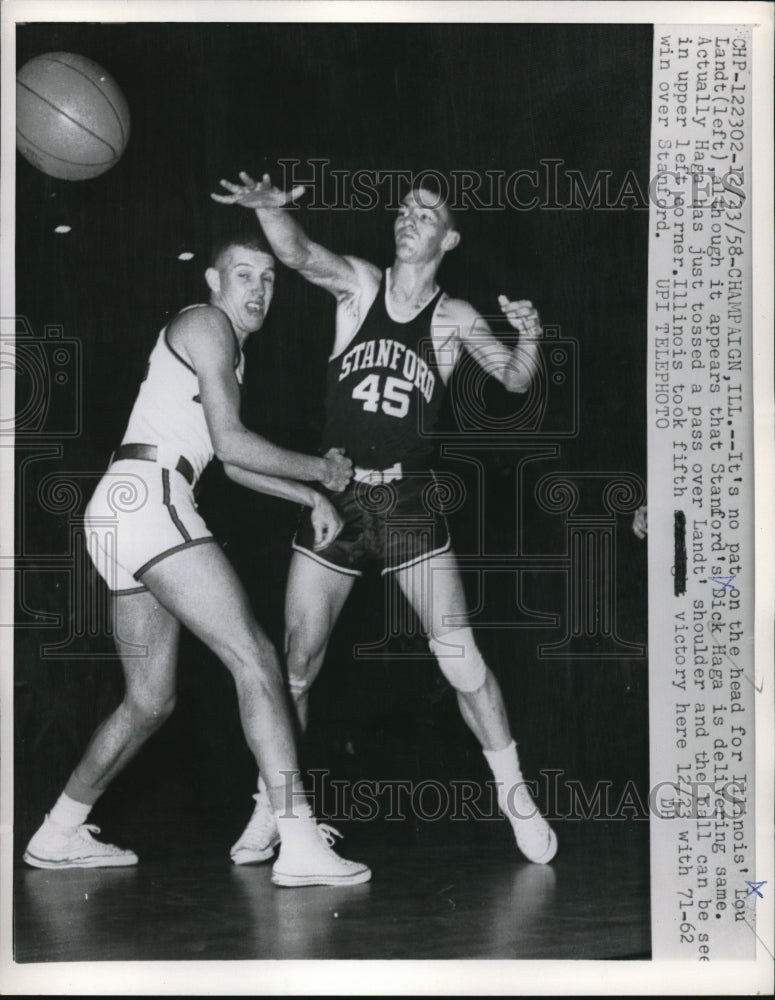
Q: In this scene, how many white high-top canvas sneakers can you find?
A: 4